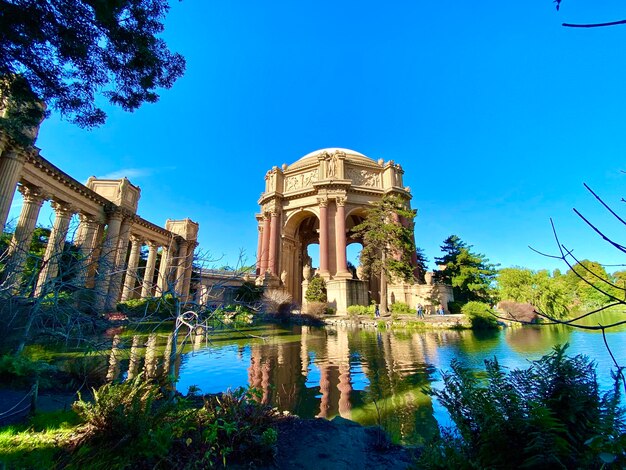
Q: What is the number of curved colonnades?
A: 1